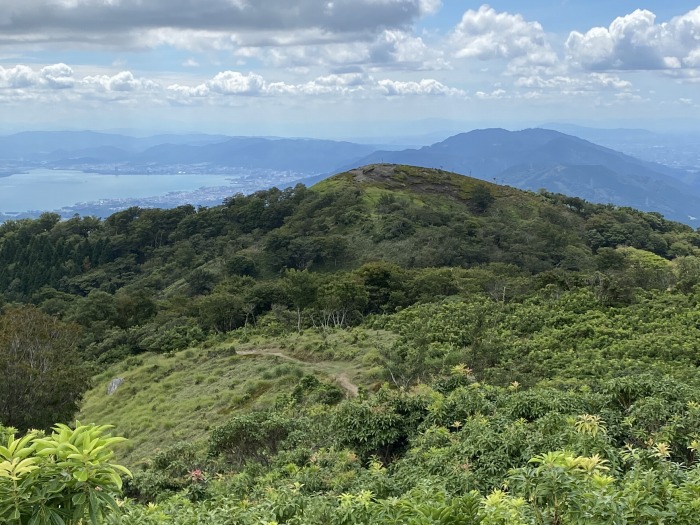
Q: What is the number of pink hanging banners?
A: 0